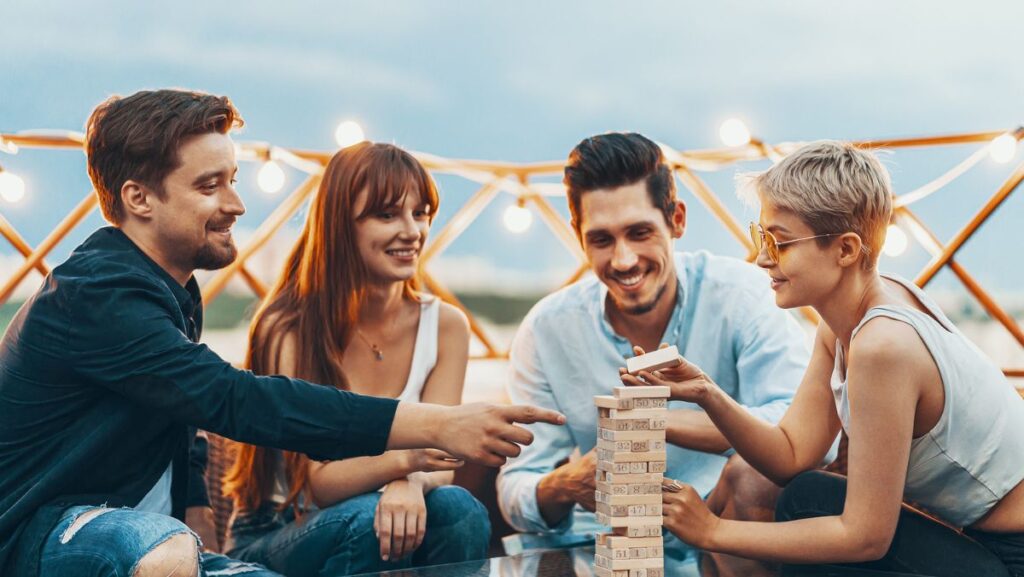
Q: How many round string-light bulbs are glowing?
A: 7